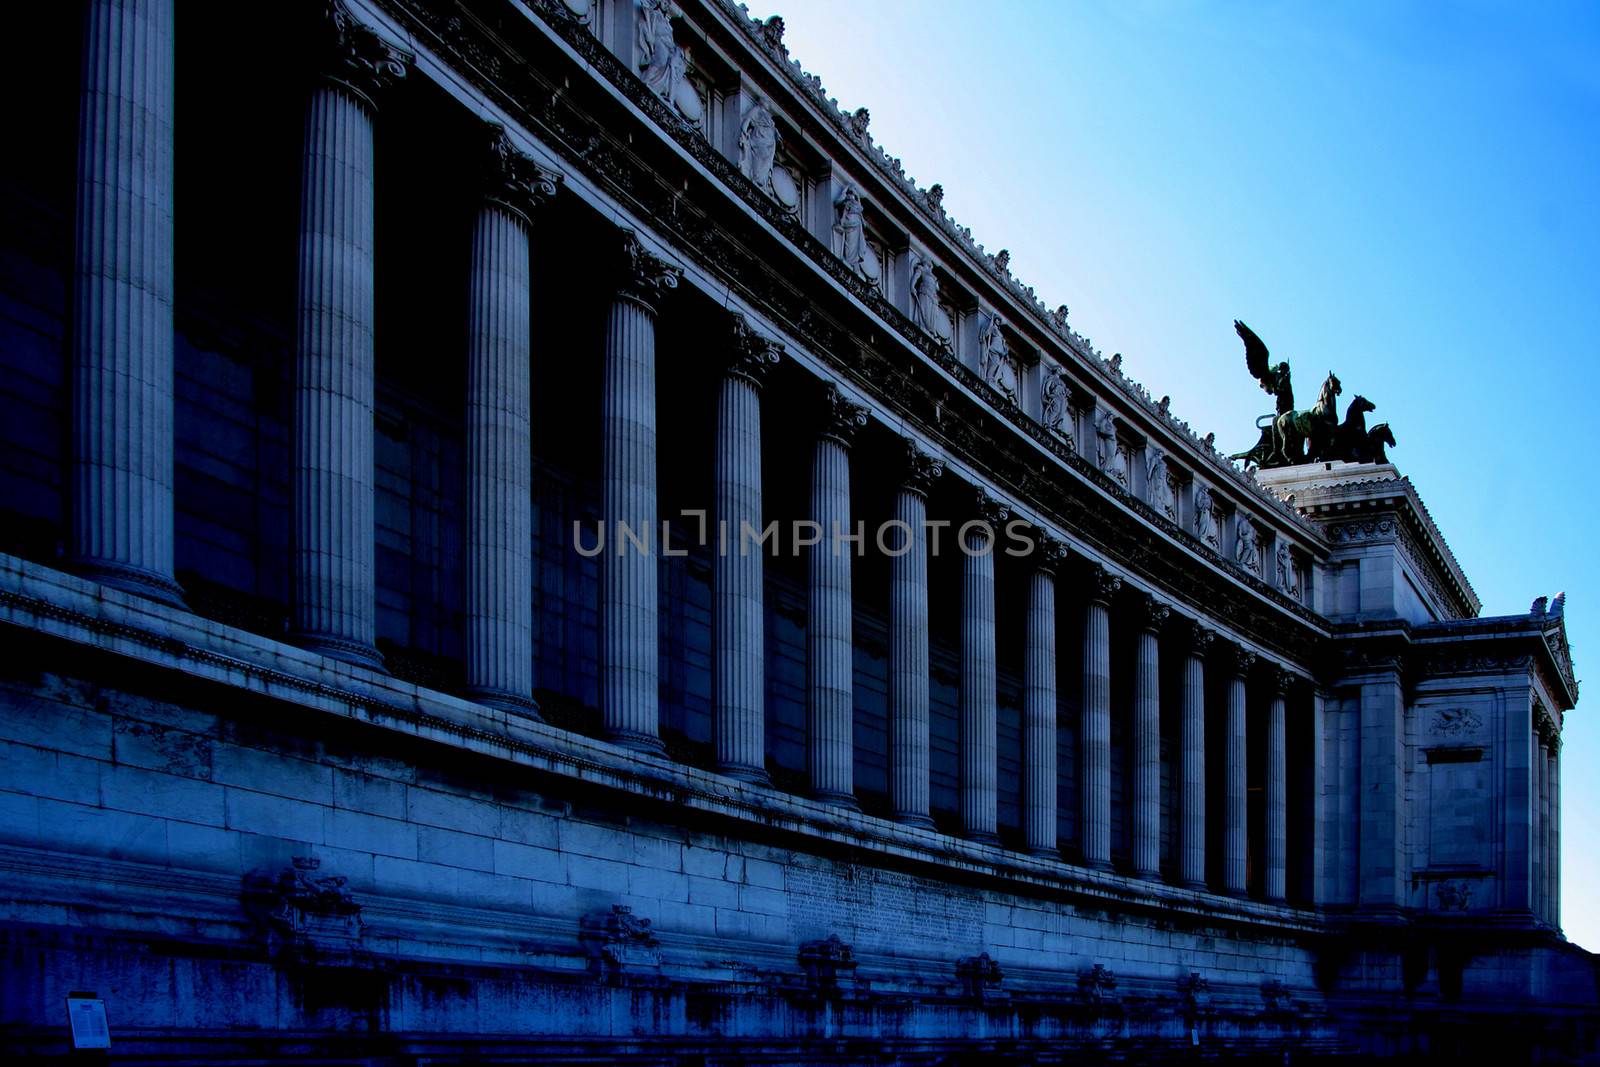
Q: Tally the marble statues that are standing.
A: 11